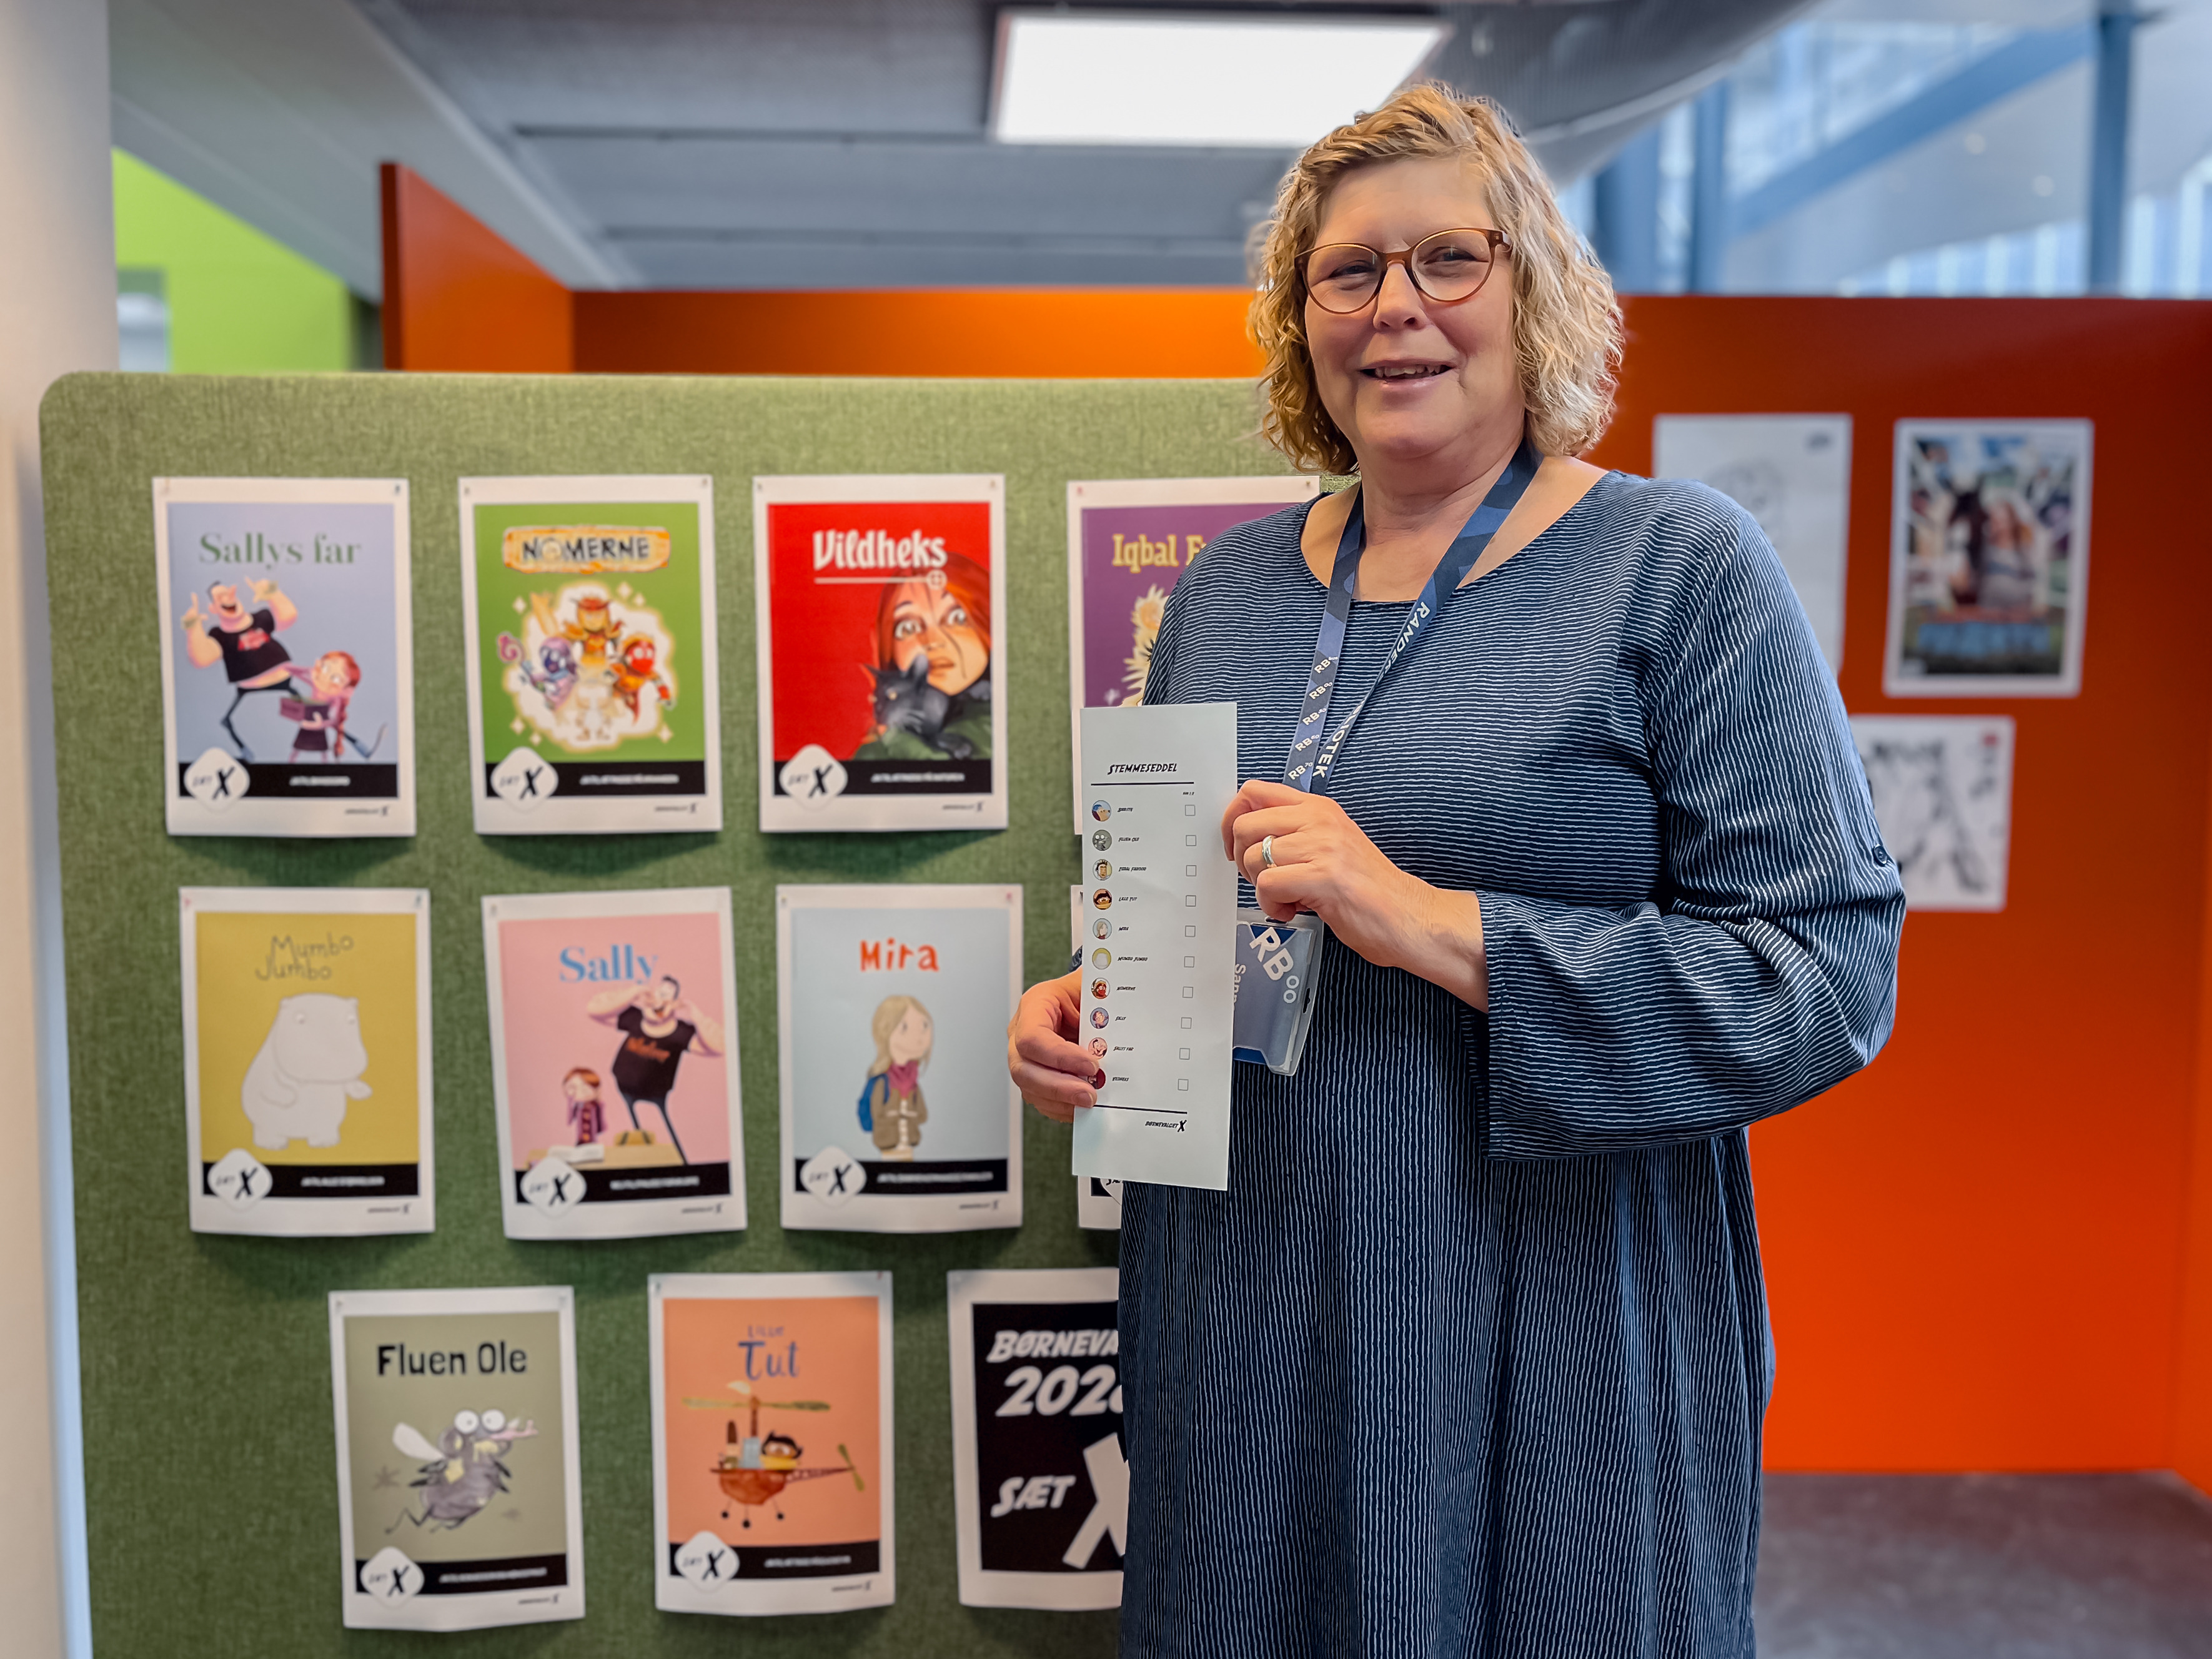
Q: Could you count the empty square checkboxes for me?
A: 10